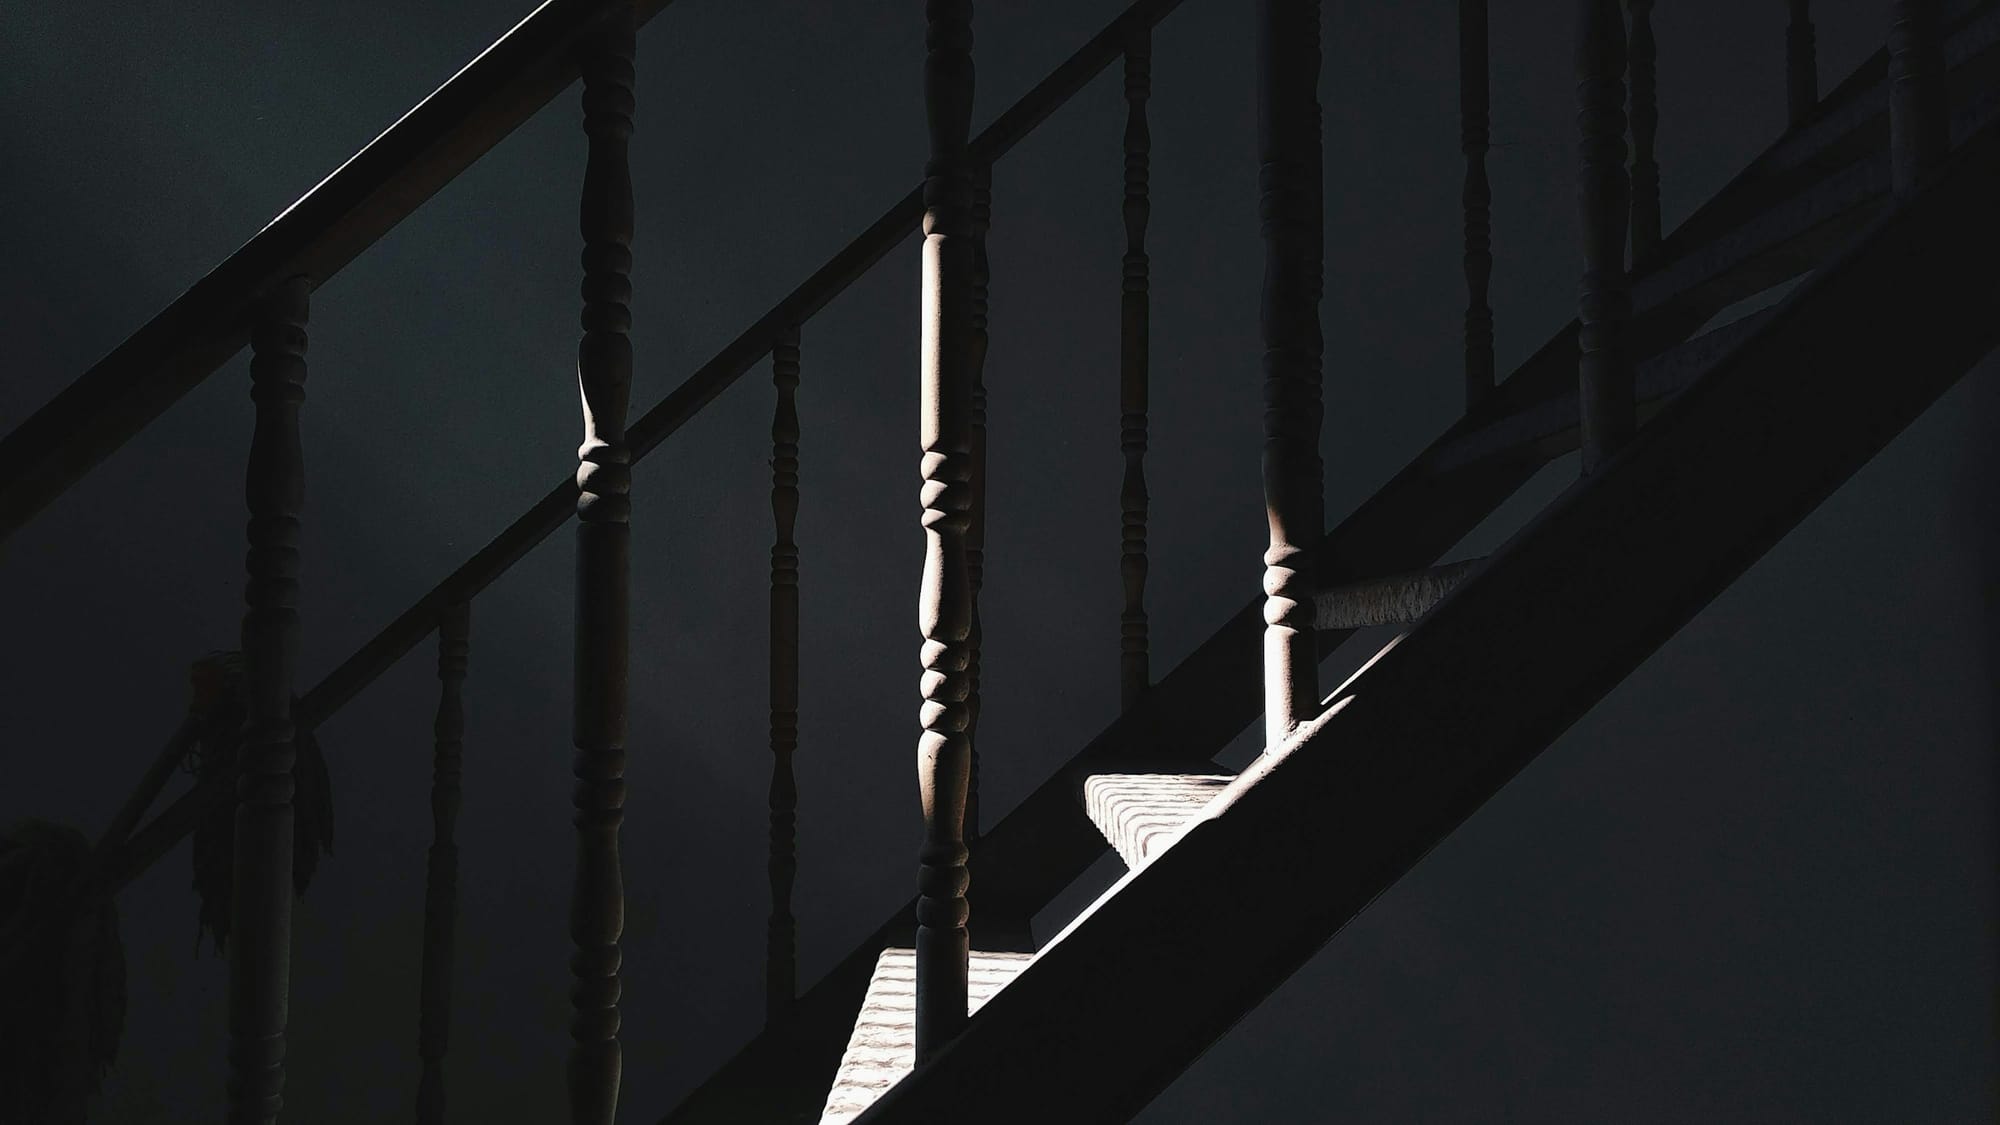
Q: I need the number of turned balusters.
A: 14